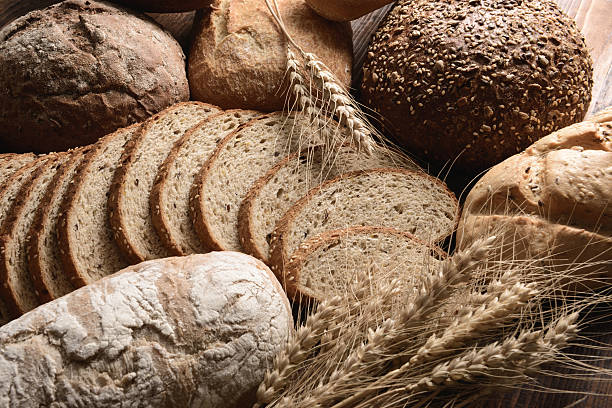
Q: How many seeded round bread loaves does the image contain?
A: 1